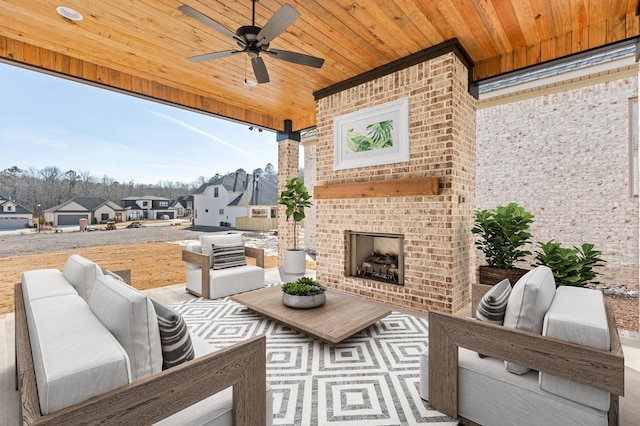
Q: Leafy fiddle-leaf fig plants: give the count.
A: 3